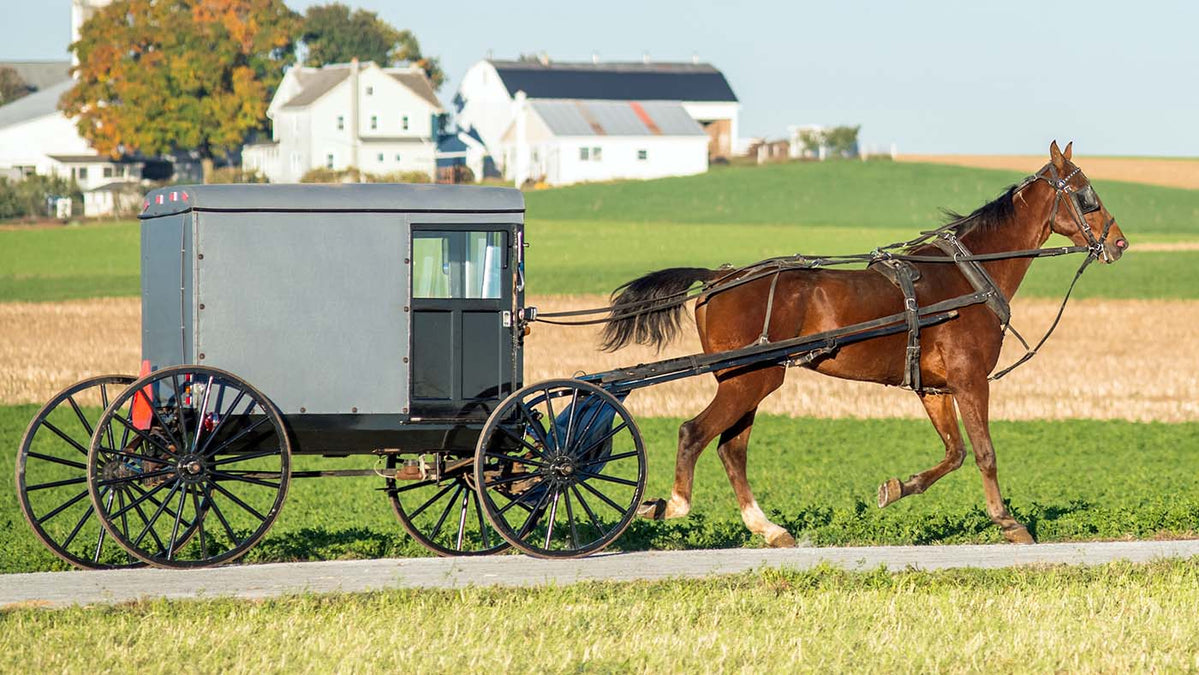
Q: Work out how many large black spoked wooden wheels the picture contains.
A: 4